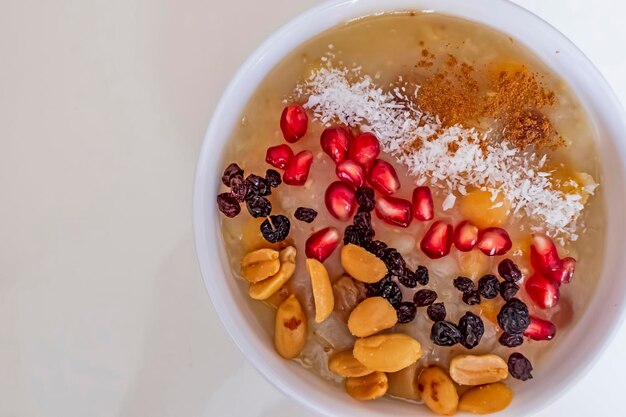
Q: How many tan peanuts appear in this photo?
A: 12